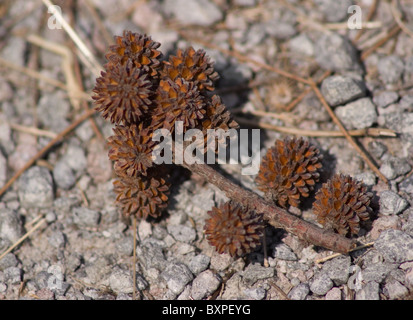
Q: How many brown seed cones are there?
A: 10